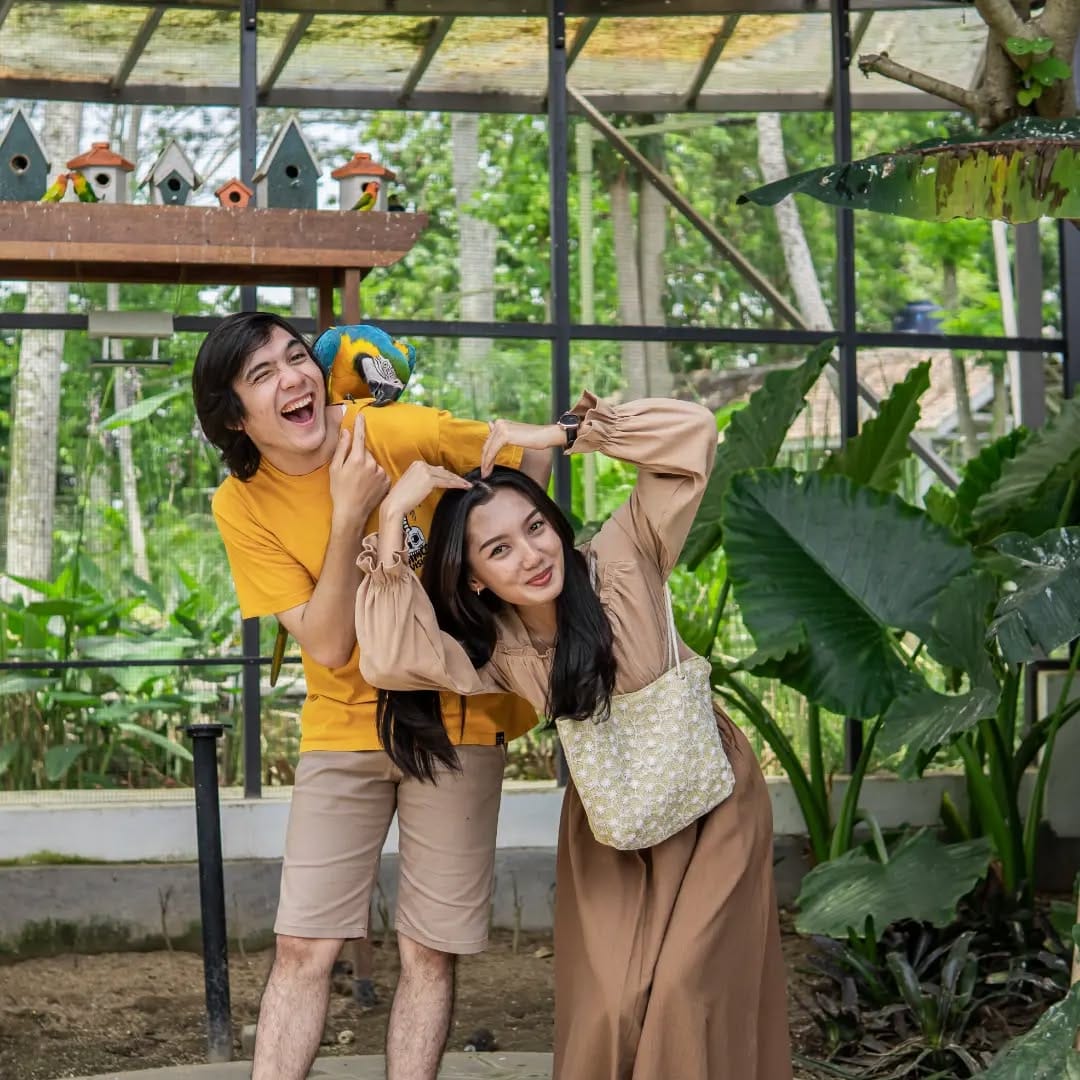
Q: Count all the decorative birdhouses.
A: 6